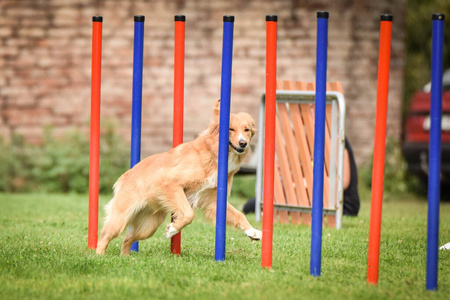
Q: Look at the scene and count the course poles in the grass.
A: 8